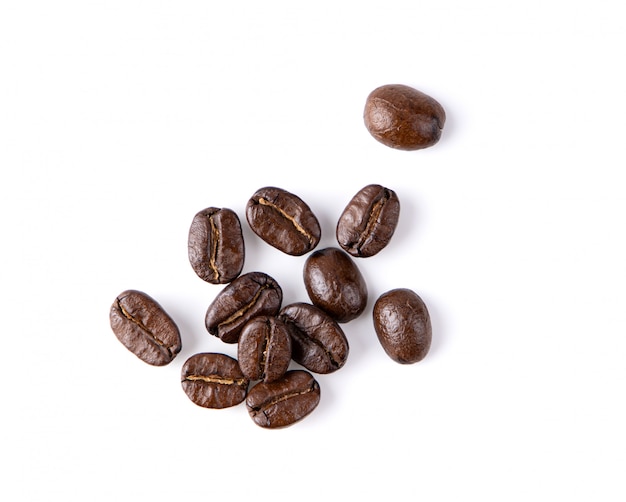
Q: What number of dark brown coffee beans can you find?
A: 12